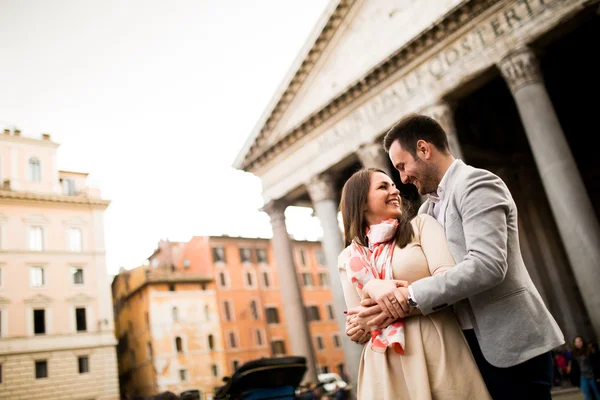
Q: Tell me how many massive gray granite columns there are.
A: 5